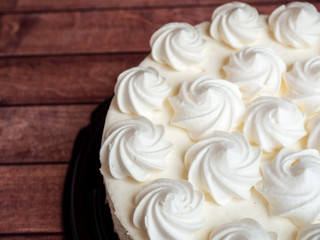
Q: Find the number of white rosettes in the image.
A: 15